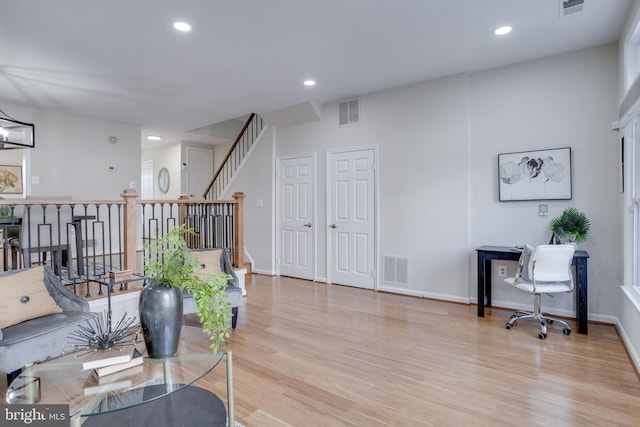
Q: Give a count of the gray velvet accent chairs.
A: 2